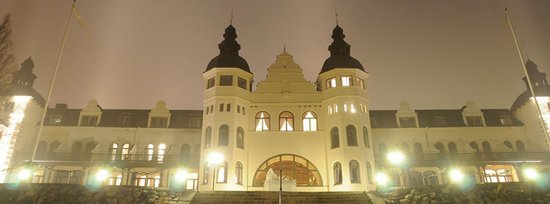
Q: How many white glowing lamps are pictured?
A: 8